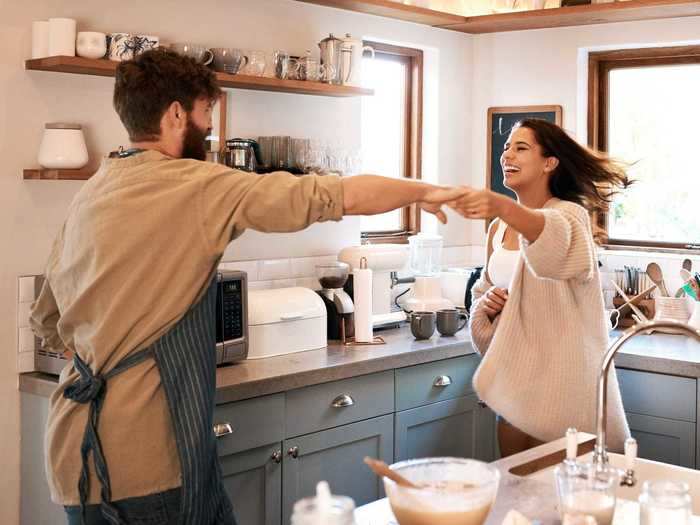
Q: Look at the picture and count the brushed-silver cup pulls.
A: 3